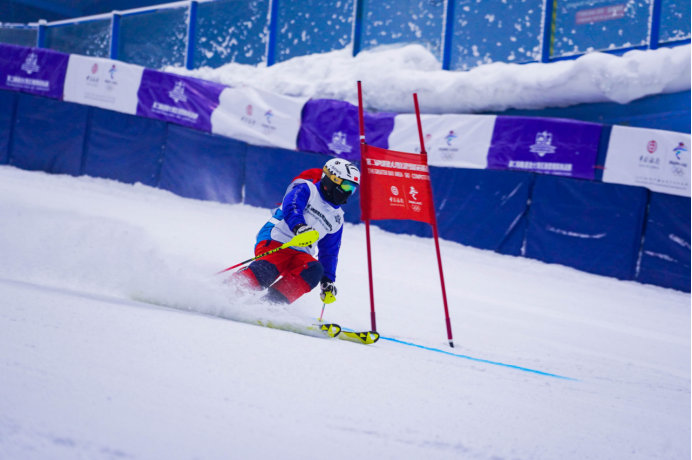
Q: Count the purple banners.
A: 4